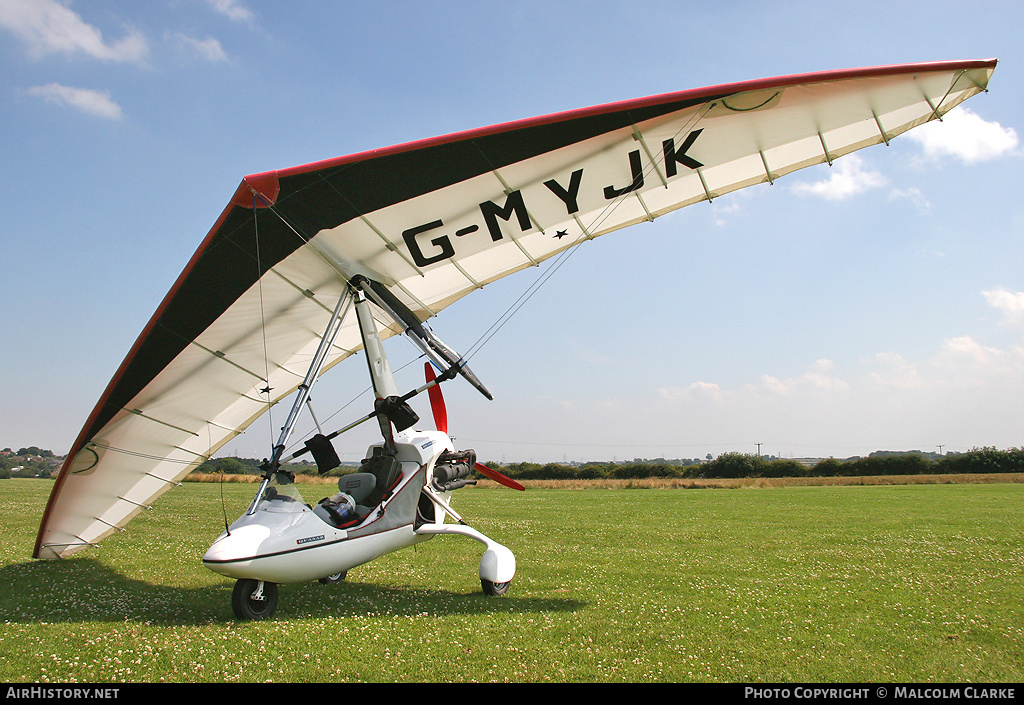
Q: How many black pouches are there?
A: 2